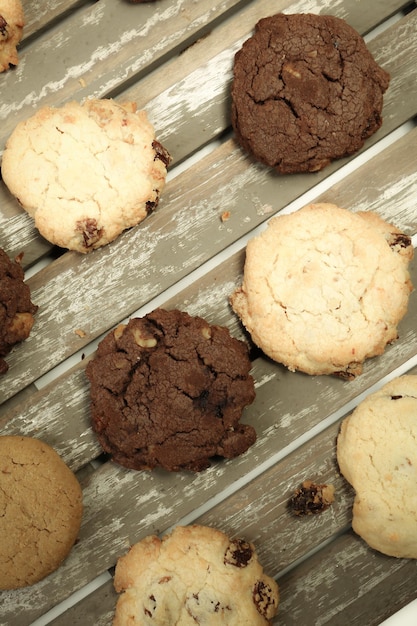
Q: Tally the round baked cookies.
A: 9